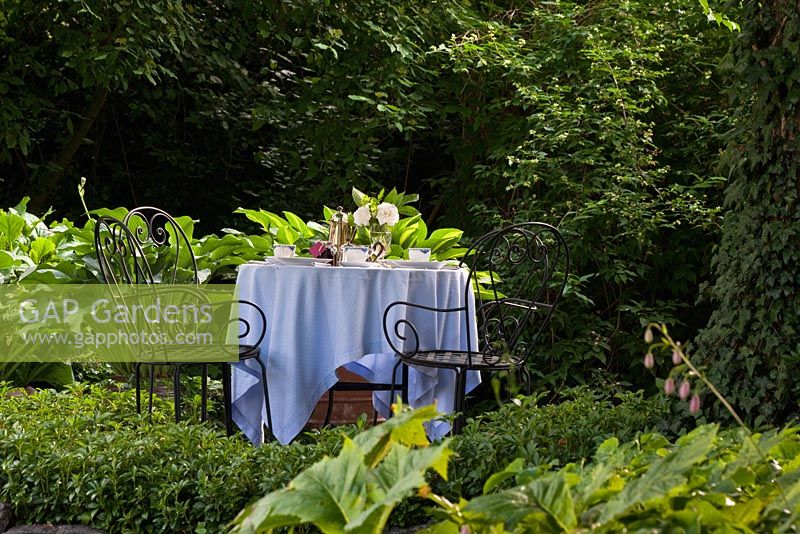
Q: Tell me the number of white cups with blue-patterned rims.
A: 3